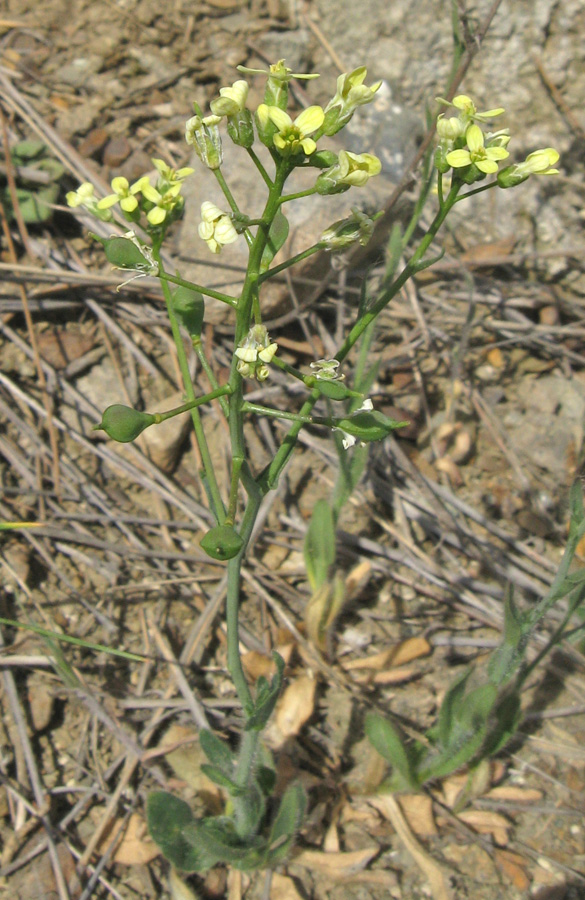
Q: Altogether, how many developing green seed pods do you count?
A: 7